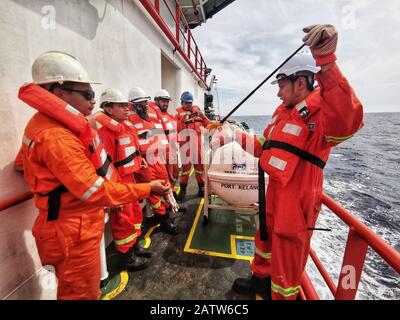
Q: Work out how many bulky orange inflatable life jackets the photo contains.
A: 6